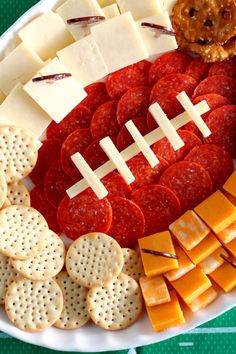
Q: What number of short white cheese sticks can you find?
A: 5